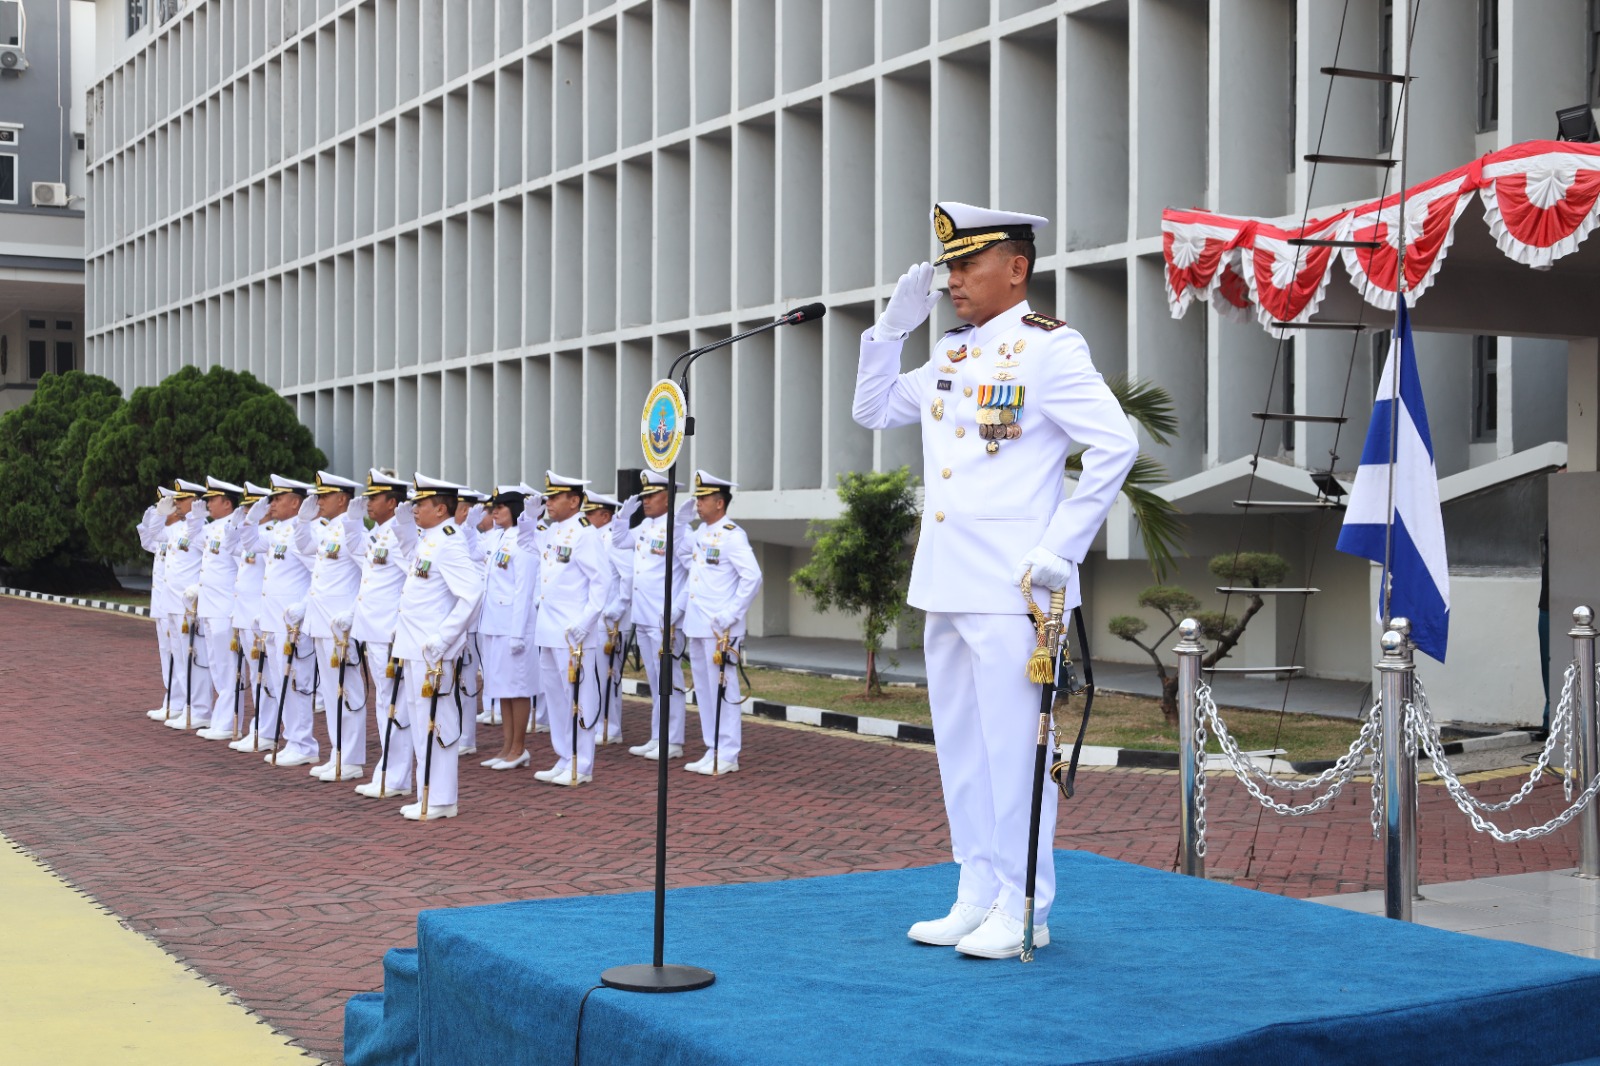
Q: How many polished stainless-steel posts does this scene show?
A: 4